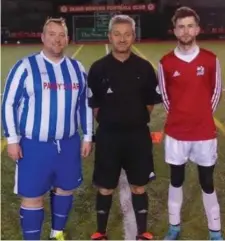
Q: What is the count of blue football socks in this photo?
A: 2